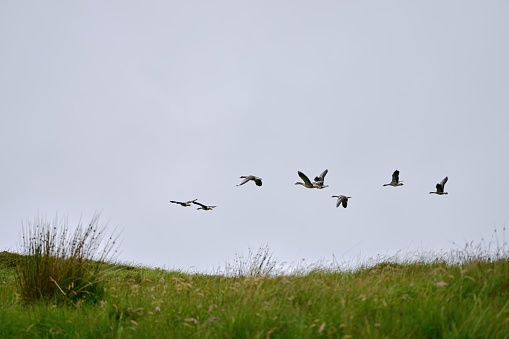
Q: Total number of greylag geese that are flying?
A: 8